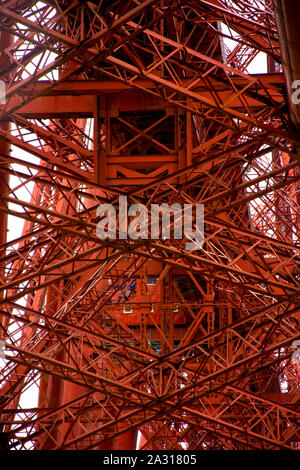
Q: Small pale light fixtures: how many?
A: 3